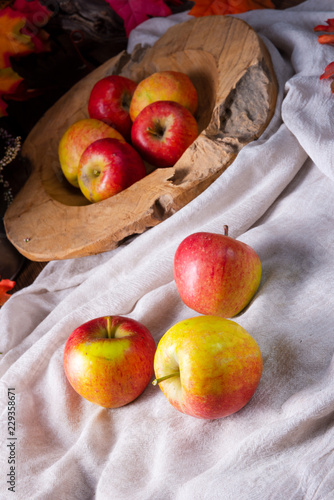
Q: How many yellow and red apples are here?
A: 8